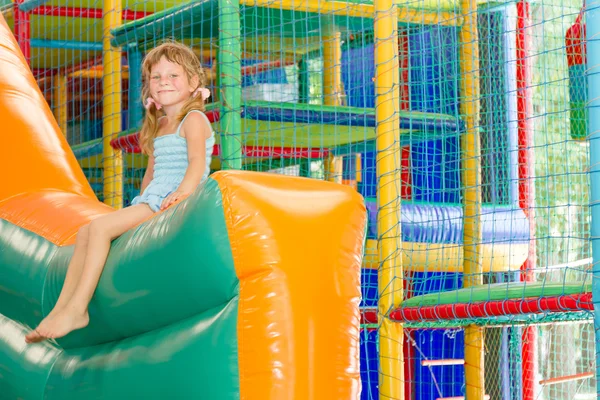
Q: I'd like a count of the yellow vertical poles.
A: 5